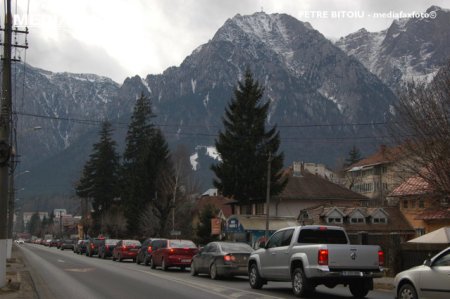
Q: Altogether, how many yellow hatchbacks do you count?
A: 0